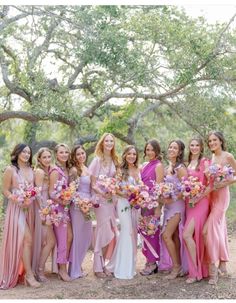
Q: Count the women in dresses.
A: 10